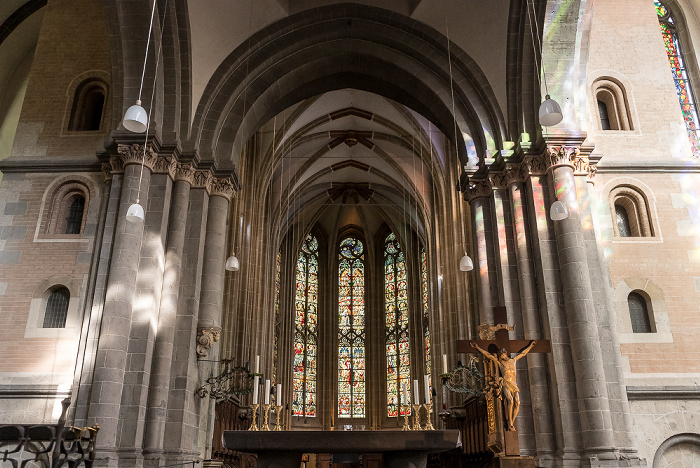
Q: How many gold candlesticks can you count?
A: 6